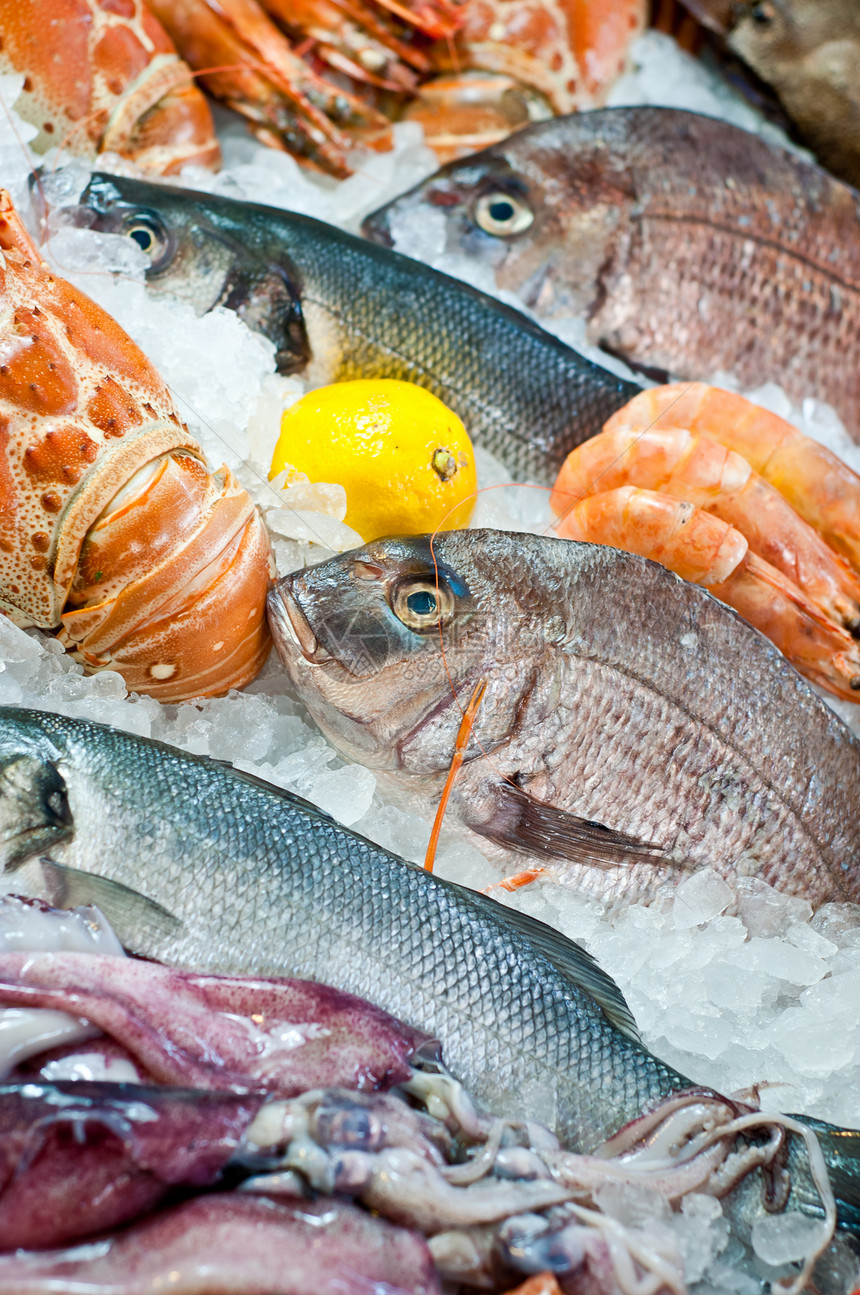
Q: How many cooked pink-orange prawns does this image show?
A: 3